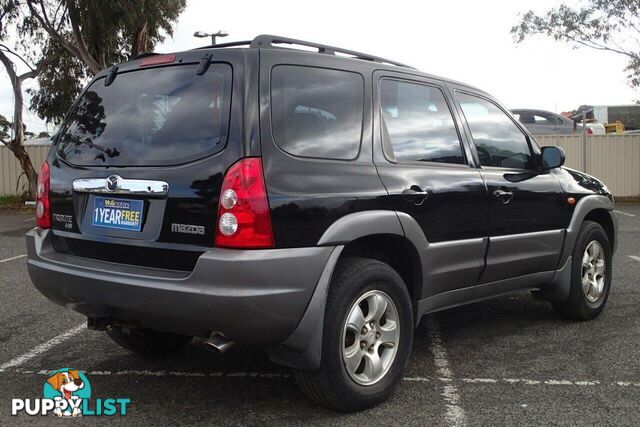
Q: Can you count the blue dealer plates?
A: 1